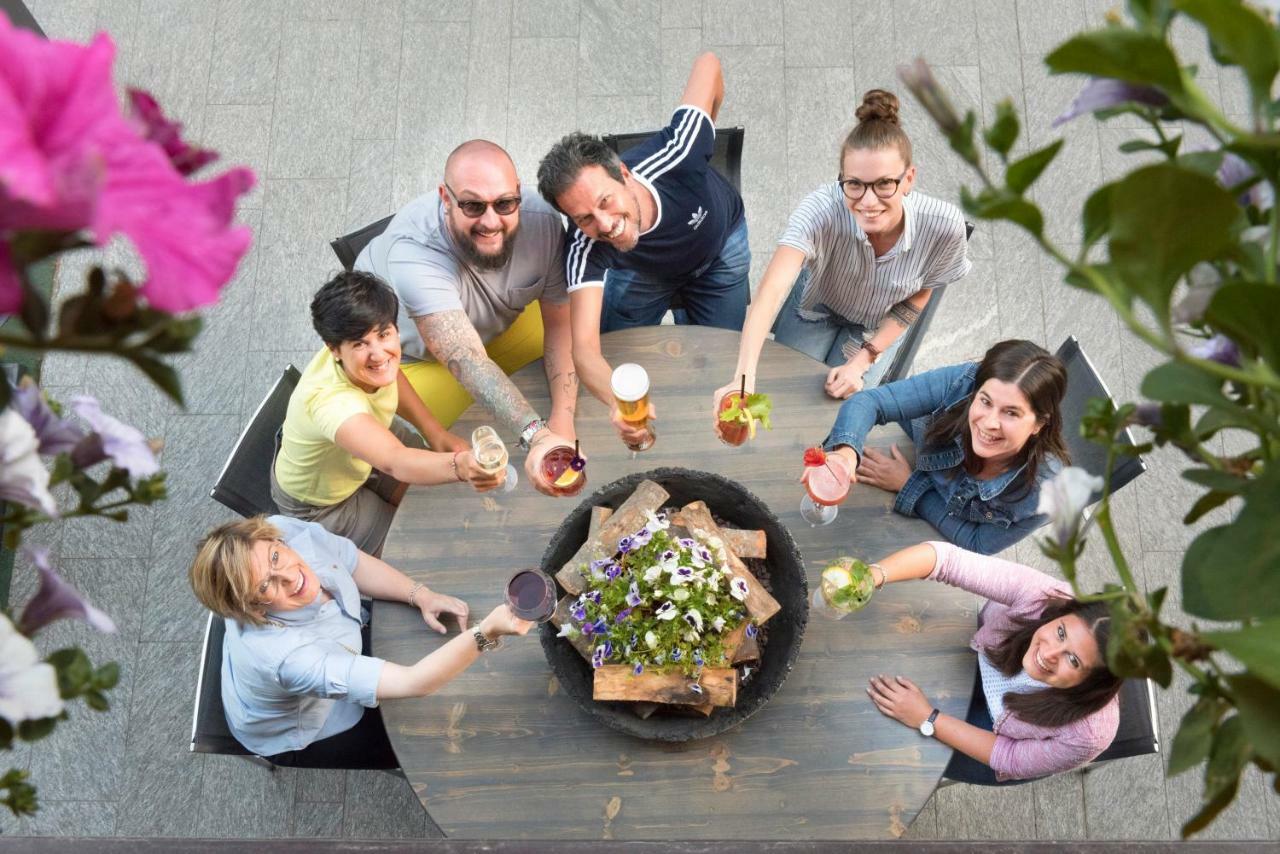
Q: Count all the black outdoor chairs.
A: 7